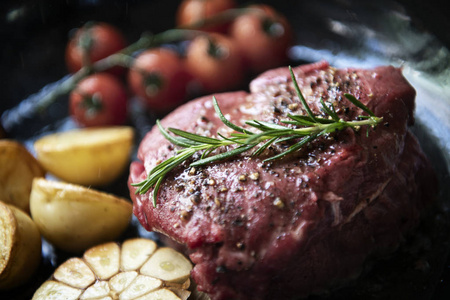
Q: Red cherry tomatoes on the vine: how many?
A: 6